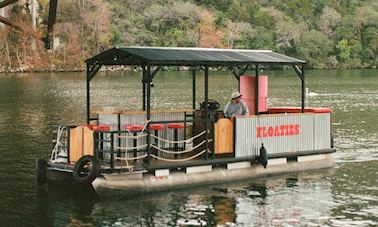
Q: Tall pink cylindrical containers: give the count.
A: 1